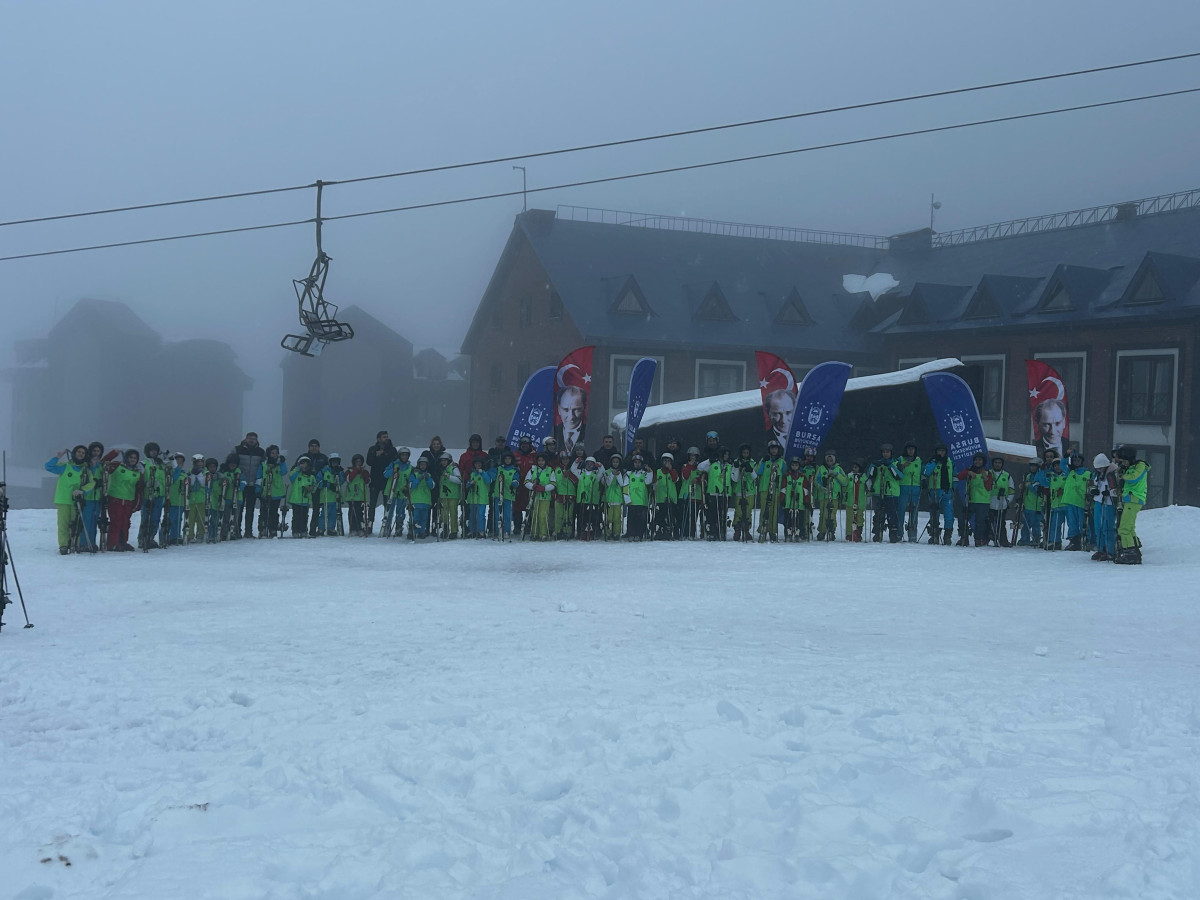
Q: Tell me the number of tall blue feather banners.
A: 4